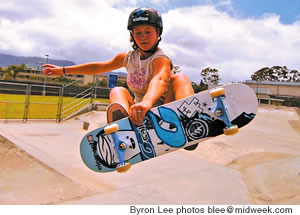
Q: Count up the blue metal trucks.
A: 2